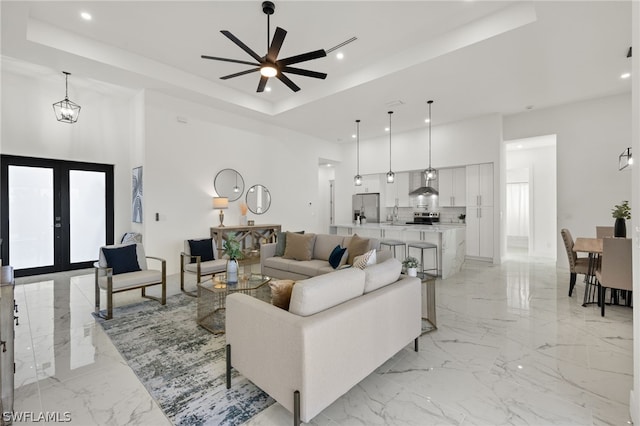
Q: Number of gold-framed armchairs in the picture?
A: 2